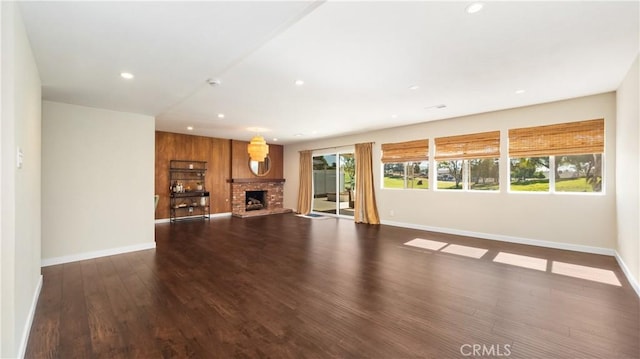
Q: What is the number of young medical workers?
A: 0